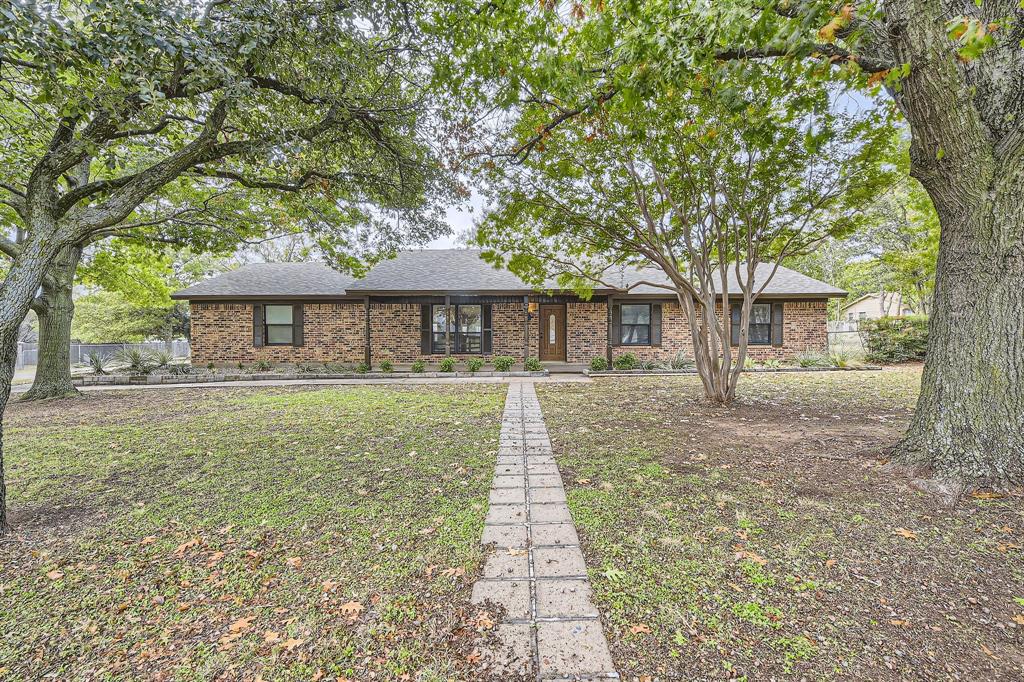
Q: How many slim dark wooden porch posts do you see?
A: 4